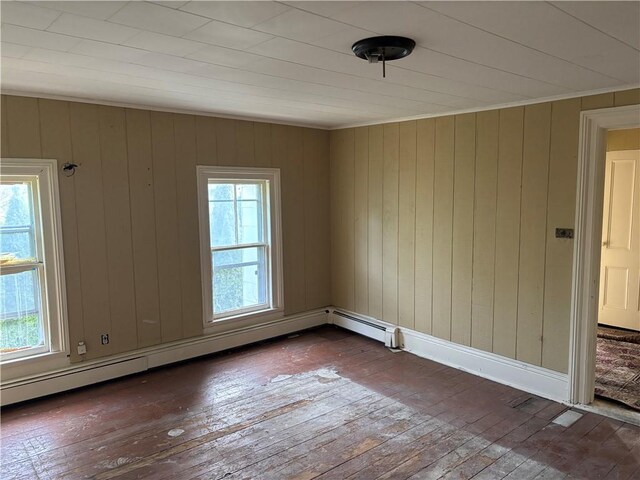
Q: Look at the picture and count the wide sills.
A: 2